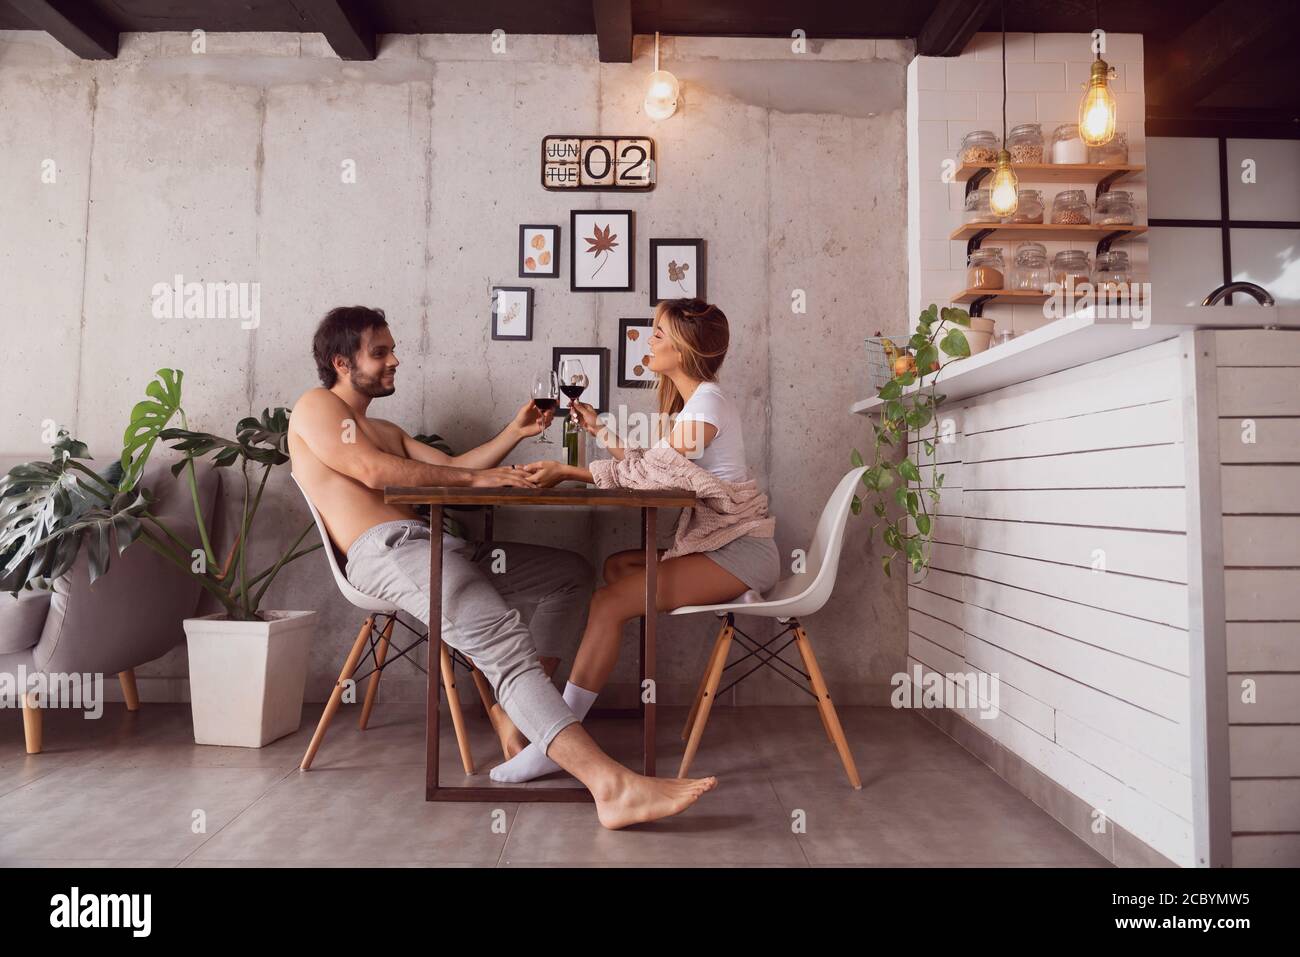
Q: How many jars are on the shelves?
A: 12